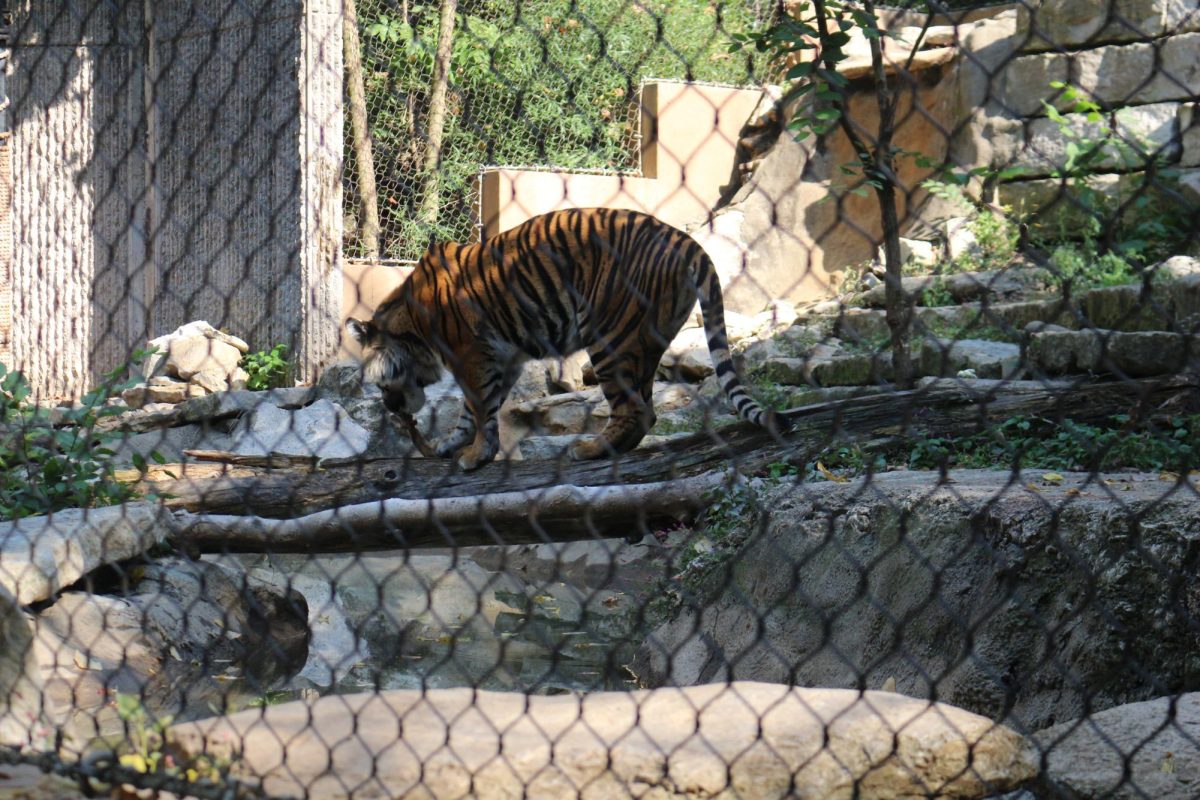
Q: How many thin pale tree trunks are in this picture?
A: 2